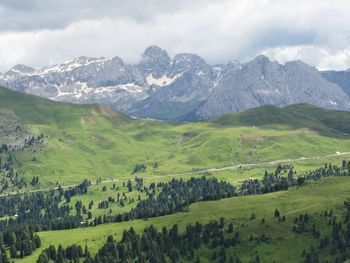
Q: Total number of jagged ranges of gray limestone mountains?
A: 1